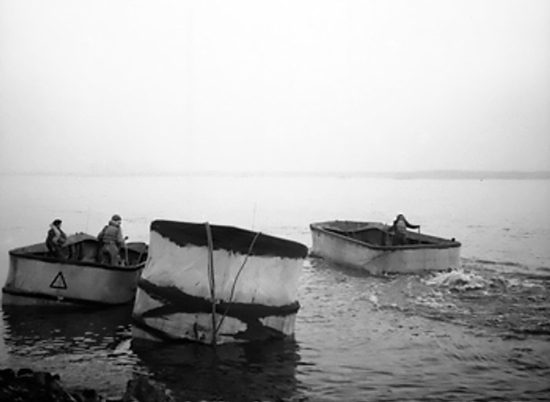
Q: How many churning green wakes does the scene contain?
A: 0